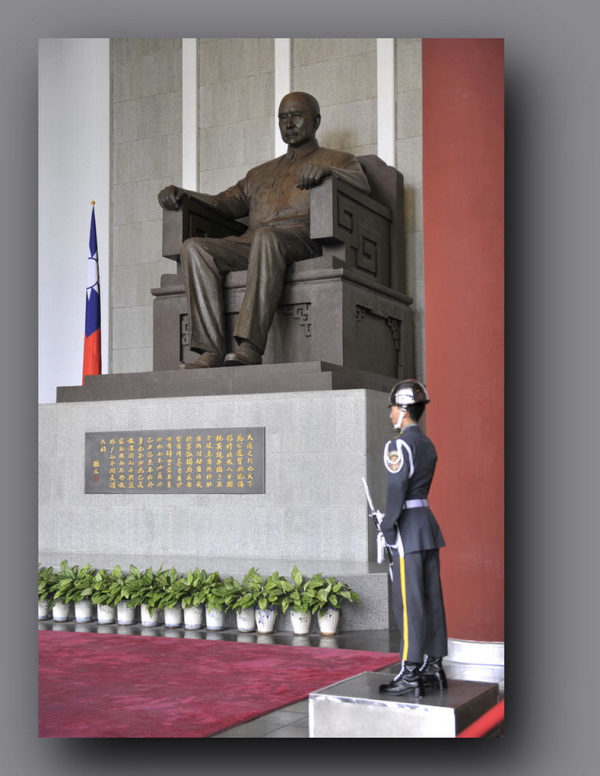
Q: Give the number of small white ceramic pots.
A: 13